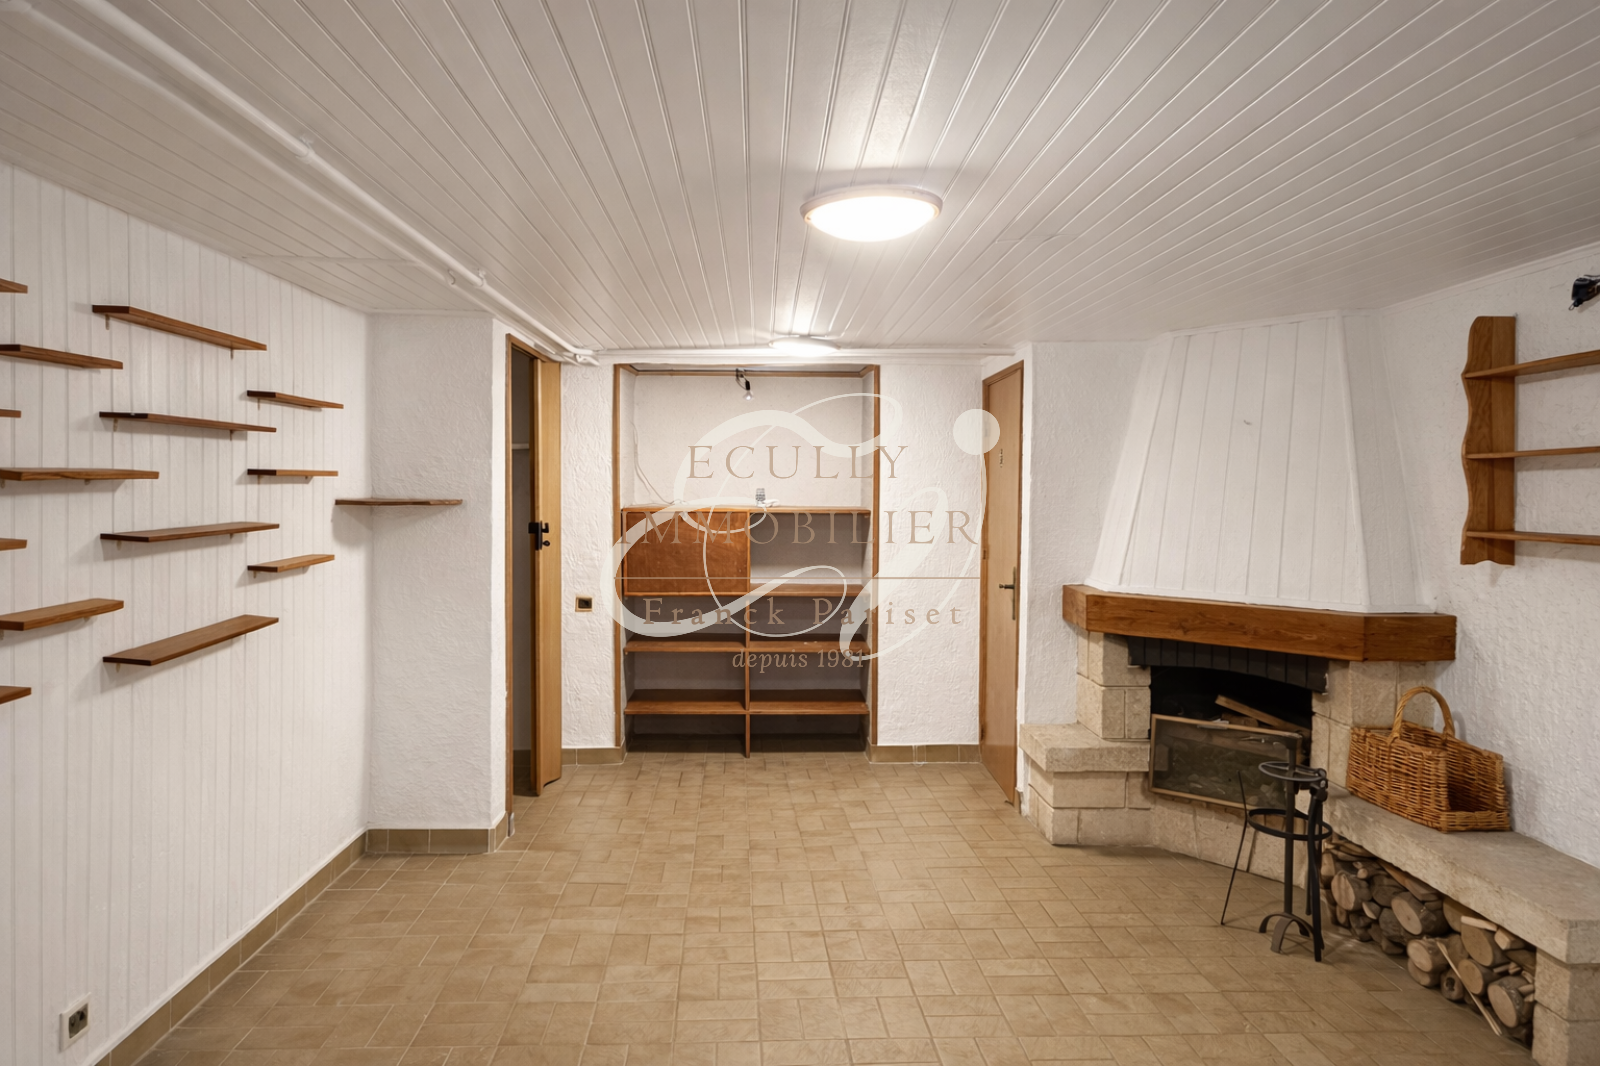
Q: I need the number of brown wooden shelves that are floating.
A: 15